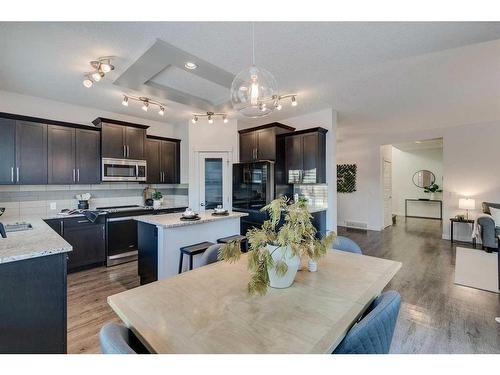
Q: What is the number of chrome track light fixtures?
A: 4